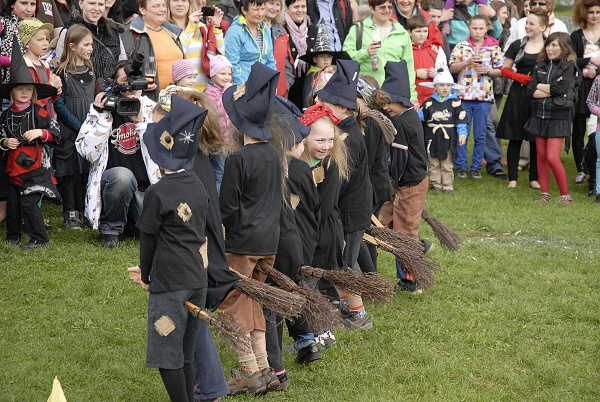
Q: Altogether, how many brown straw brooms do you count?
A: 7